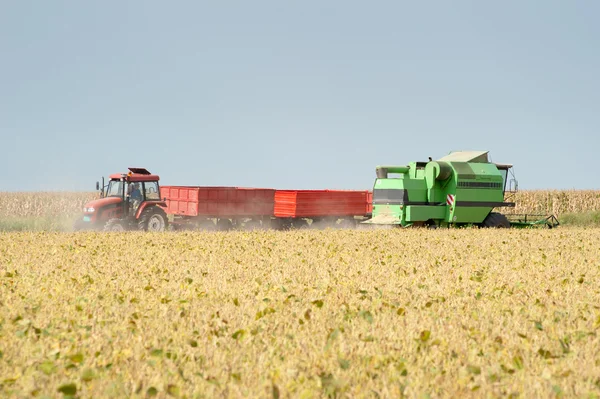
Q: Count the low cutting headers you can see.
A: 1